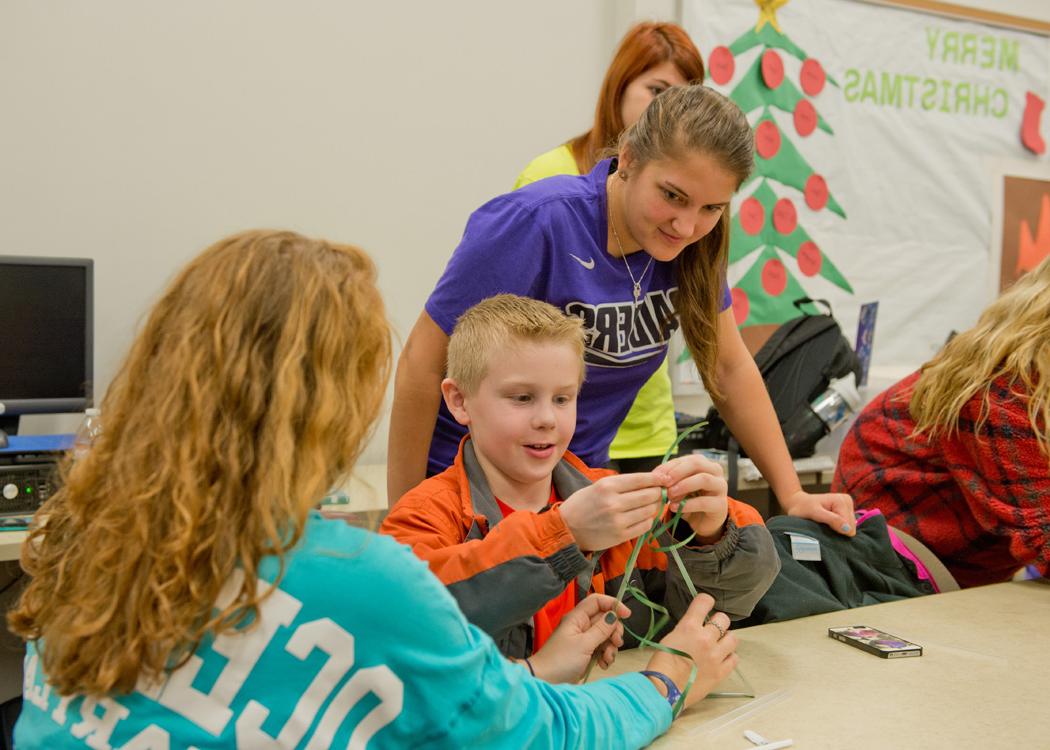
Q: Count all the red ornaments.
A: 11